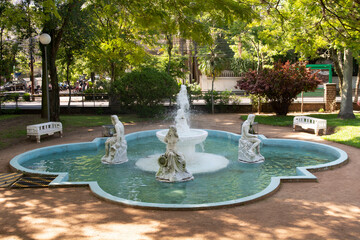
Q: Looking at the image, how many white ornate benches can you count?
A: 2